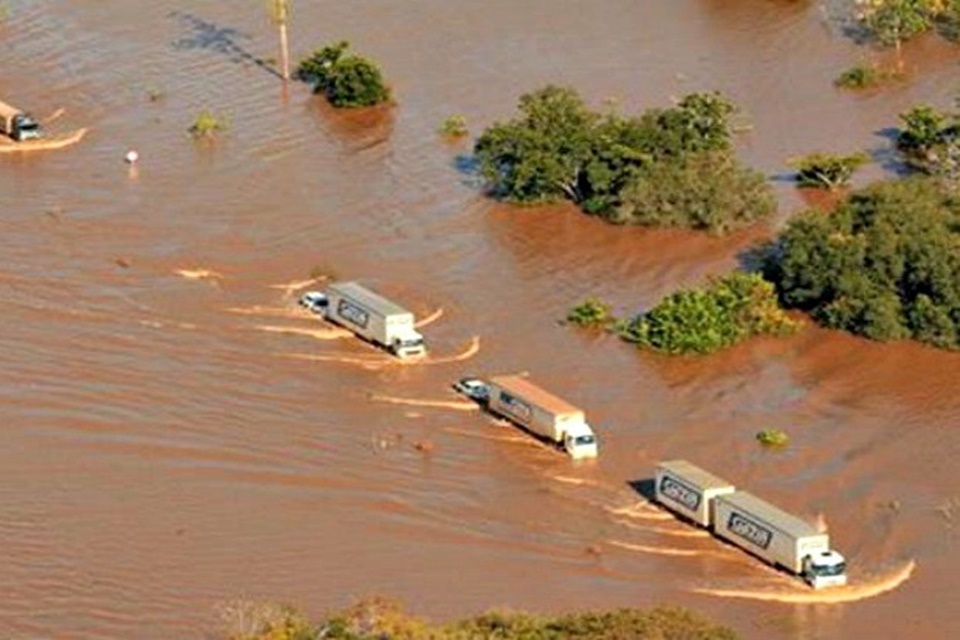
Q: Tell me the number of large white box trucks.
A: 3